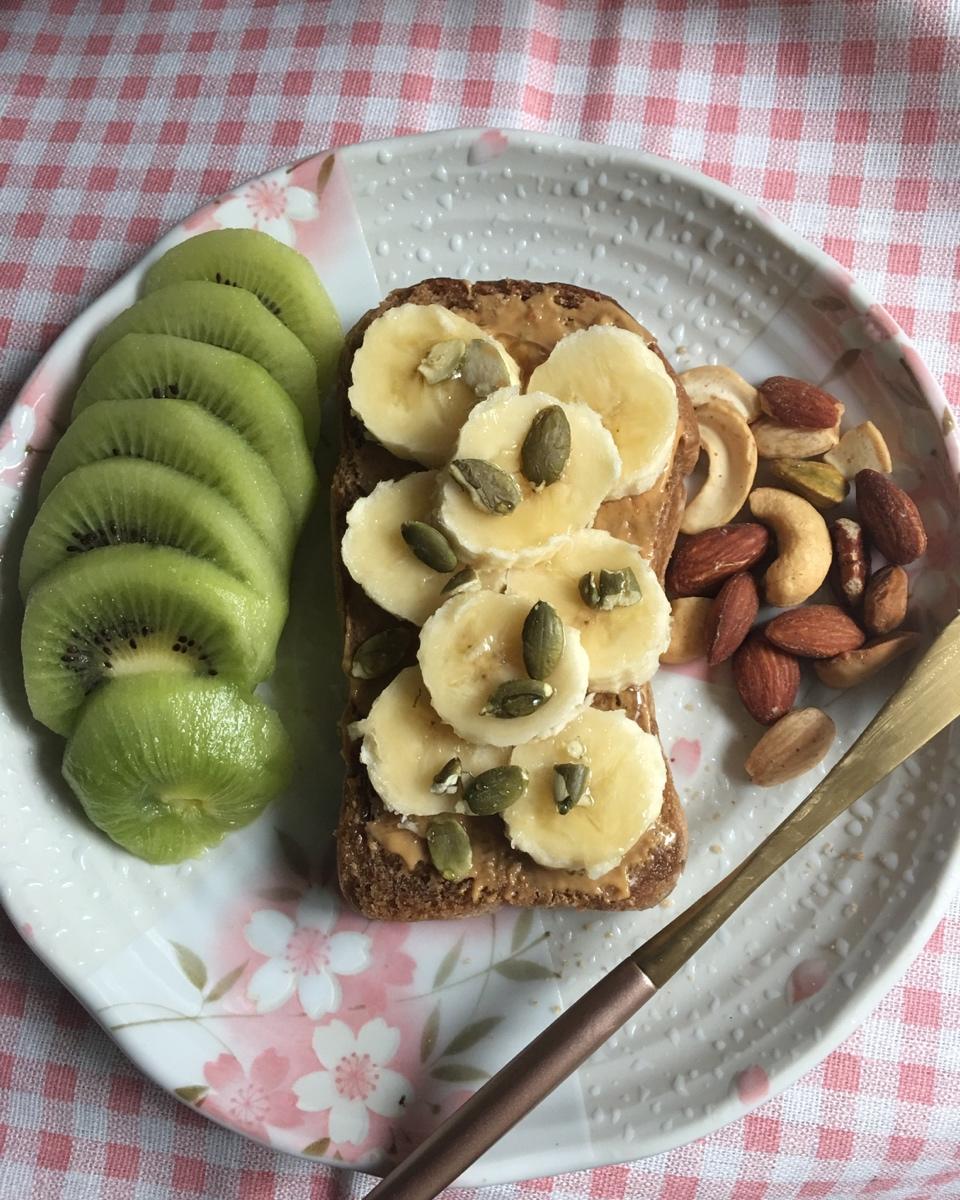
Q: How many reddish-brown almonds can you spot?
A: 6